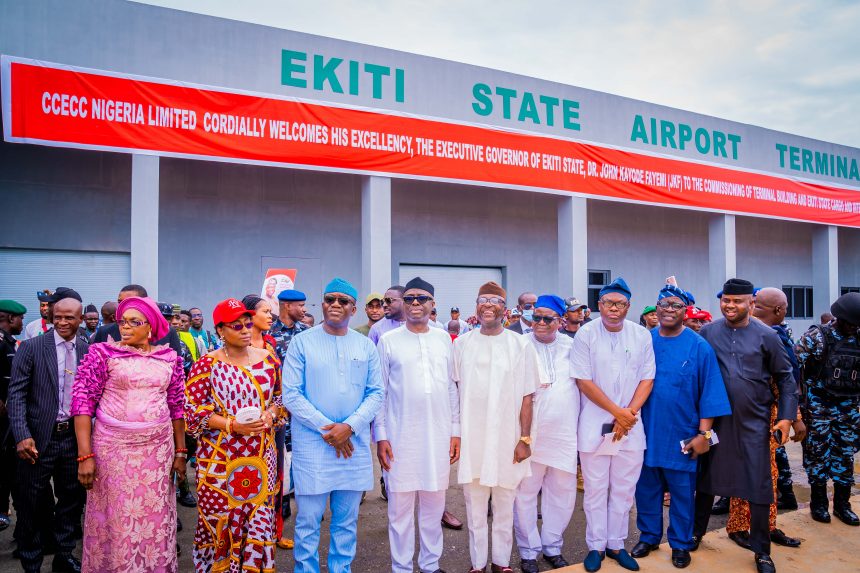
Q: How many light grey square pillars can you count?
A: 5